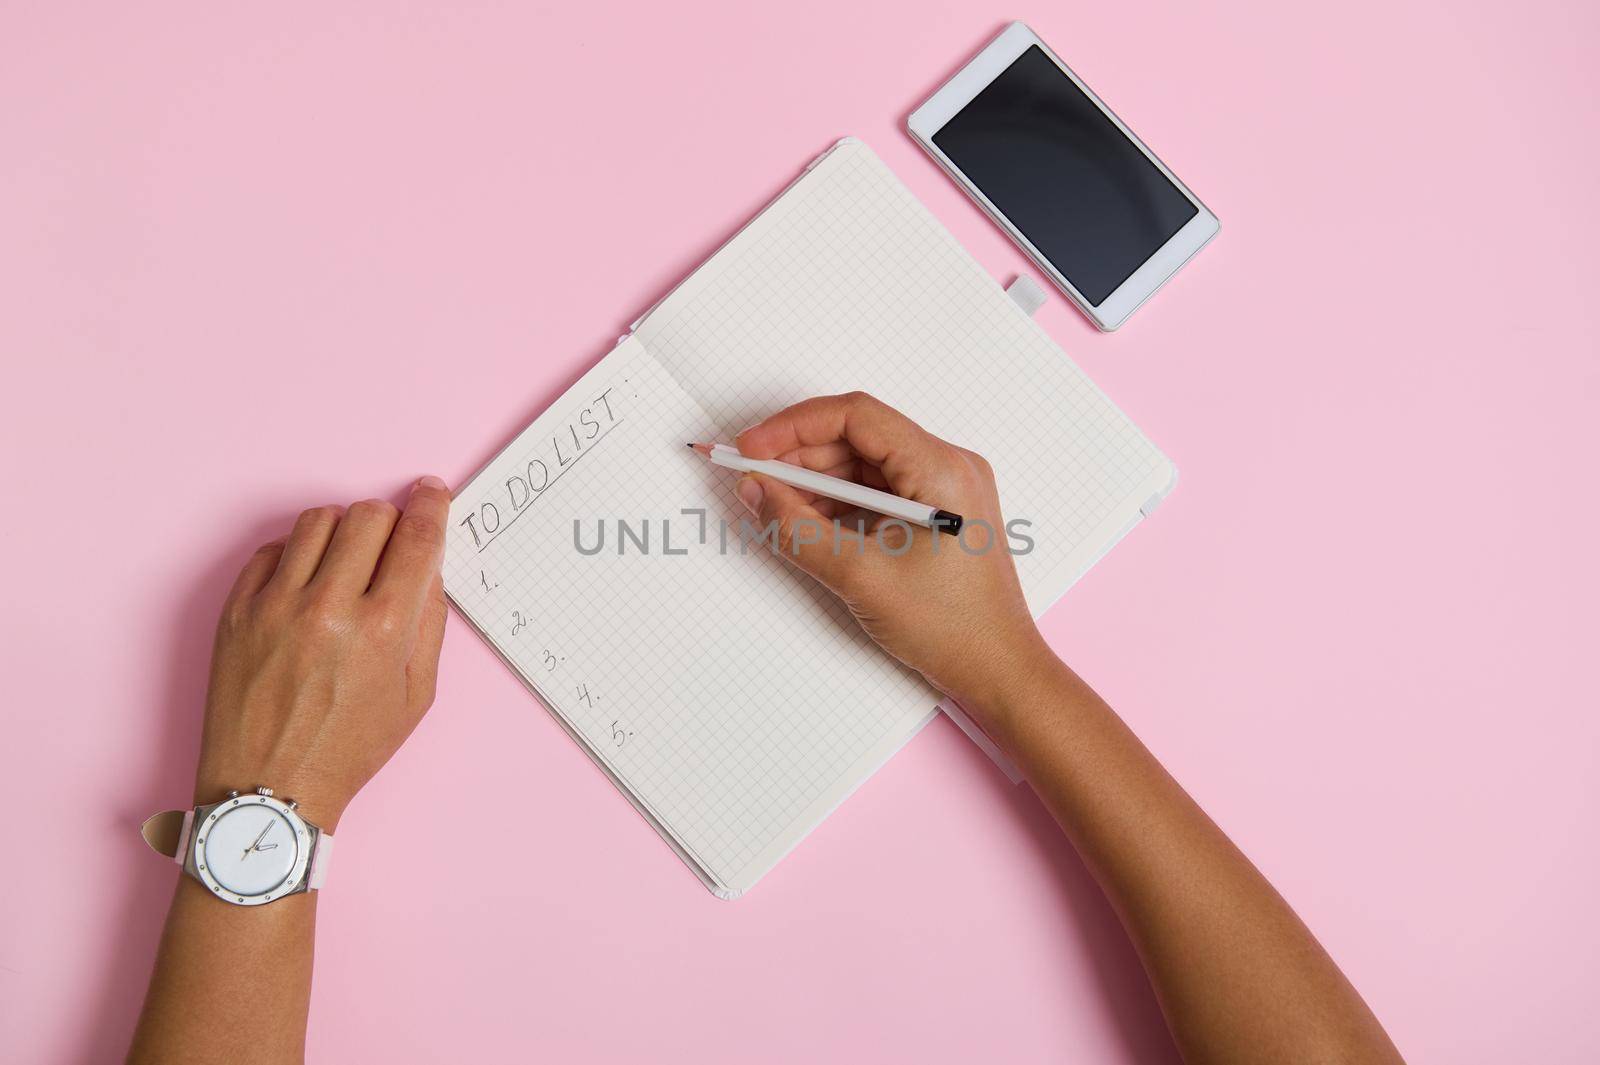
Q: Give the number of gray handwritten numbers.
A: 5